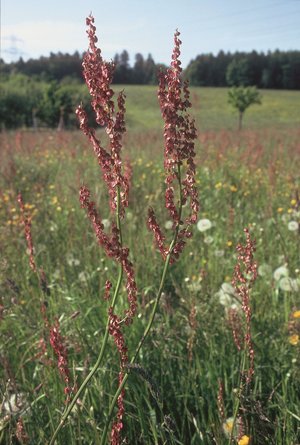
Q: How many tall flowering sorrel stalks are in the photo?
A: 2